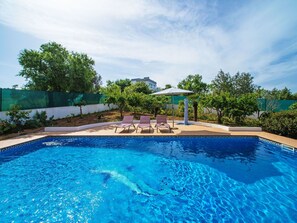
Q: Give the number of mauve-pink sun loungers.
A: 3